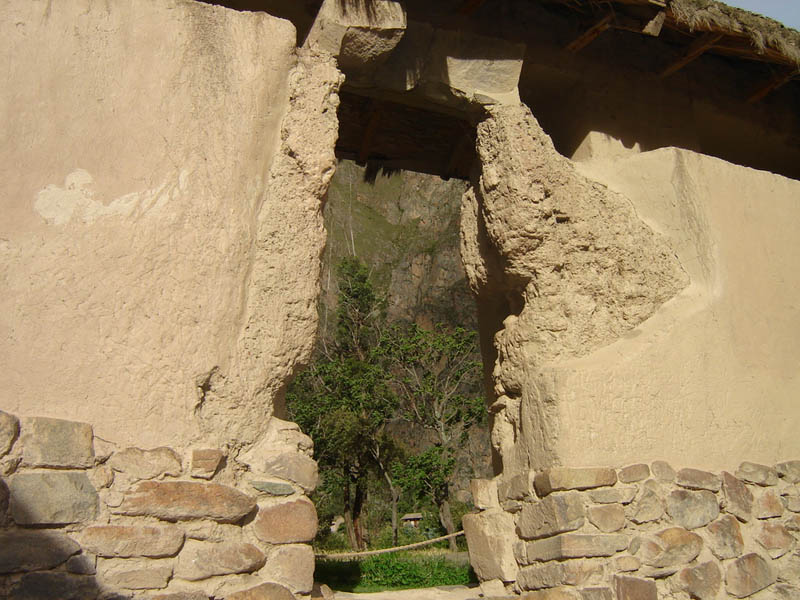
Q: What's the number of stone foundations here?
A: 2